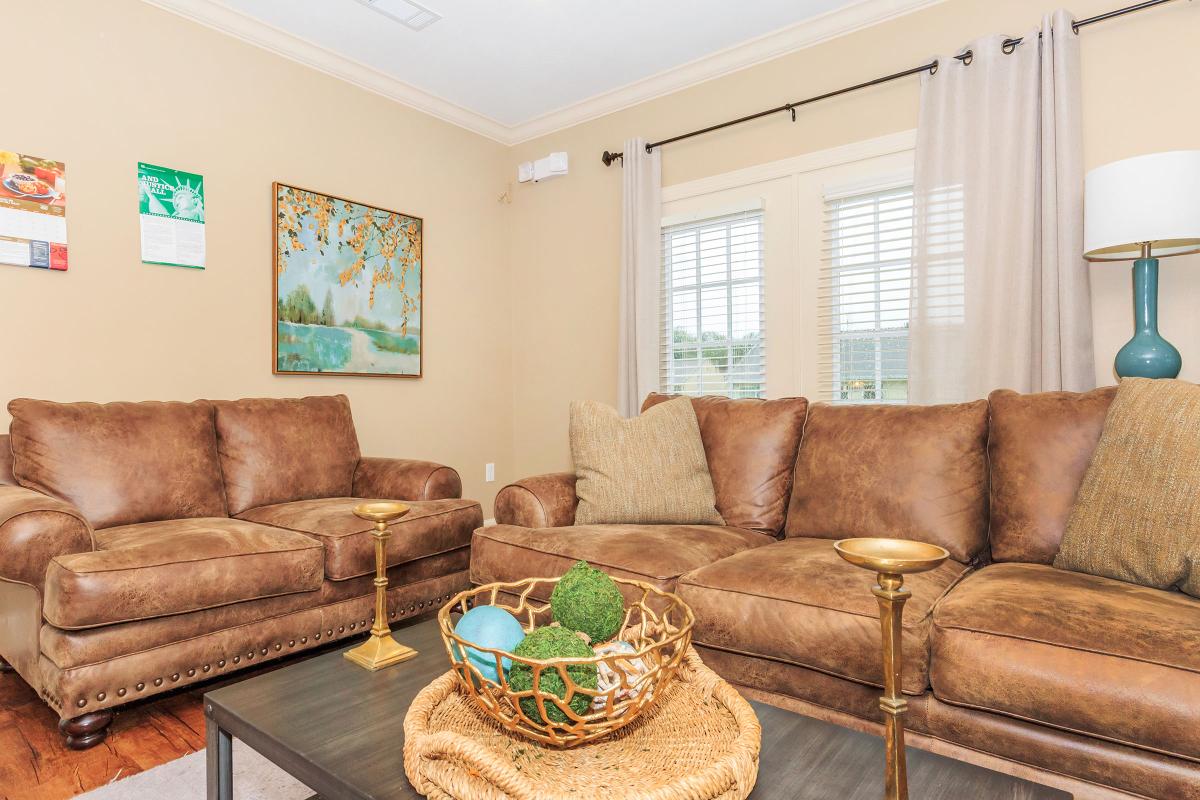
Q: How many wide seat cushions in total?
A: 5